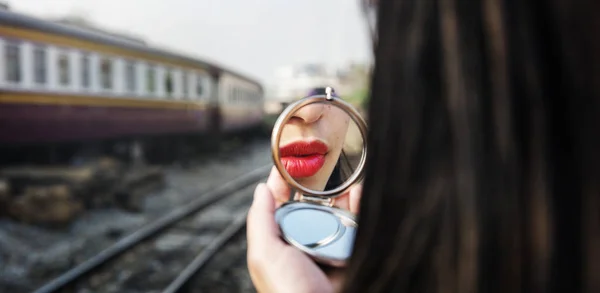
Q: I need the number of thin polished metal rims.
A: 2